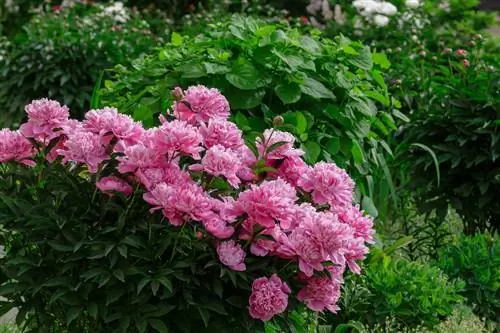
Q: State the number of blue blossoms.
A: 0